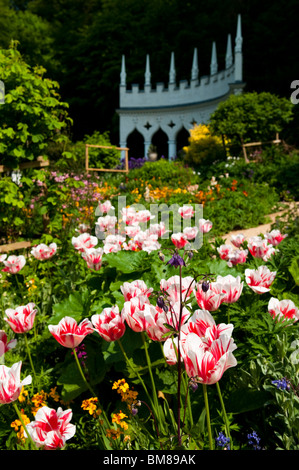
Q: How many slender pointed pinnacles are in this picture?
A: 7